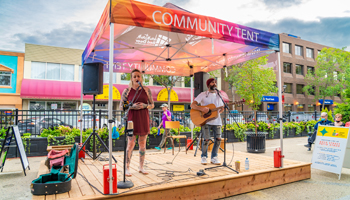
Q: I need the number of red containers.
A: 4